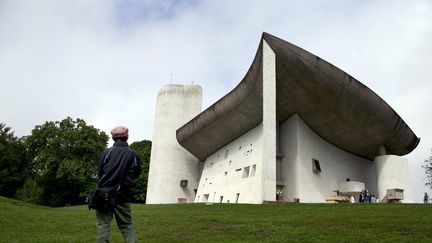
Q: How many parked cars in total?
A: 0